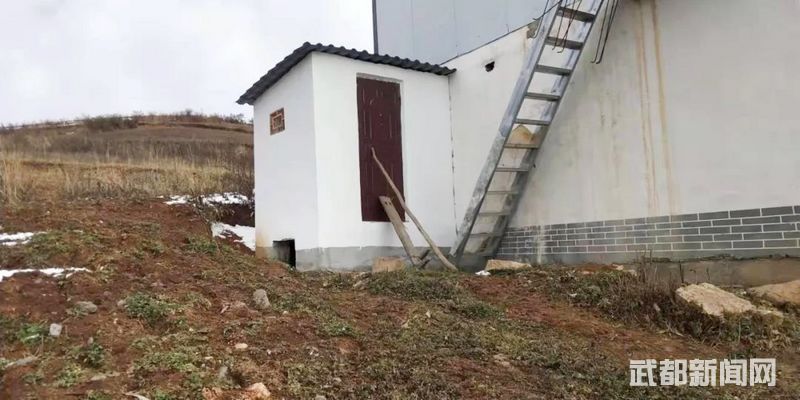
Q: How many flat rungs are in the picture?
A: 11